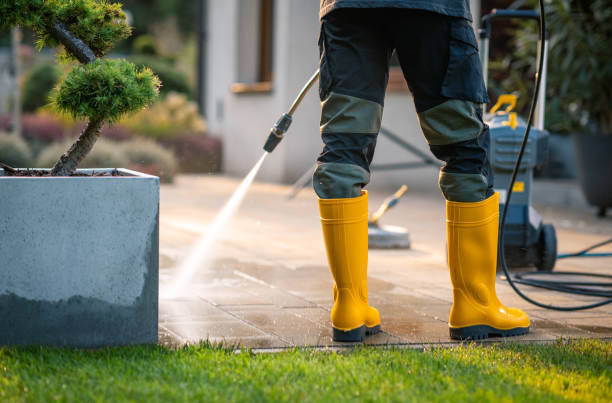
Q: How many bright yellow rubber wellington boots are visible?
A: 2